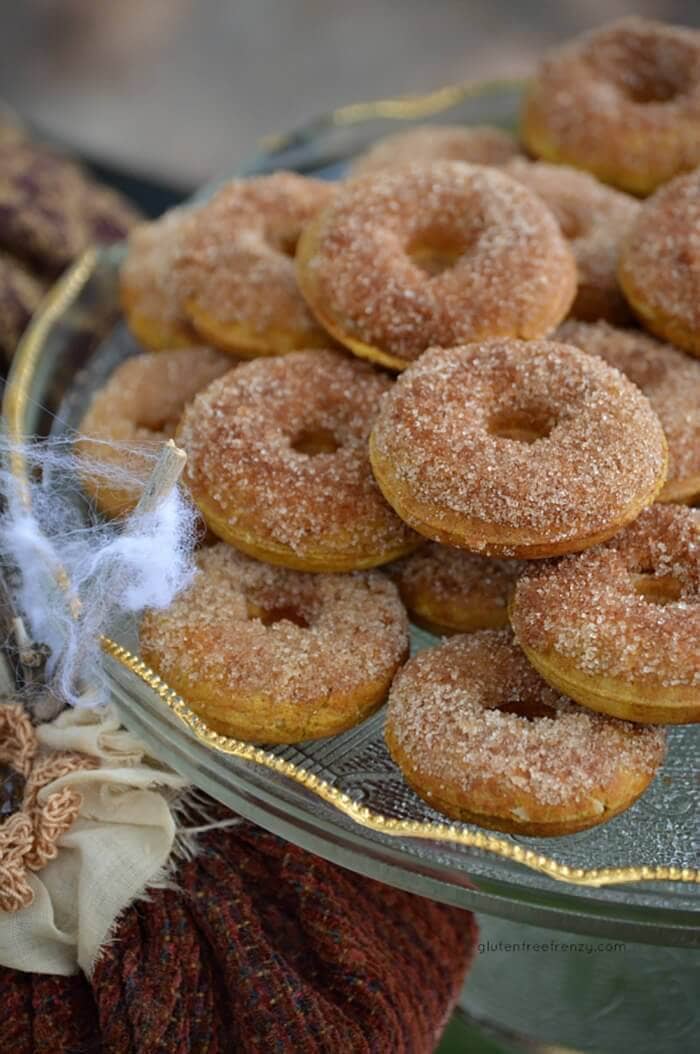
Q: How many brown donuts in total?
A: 15